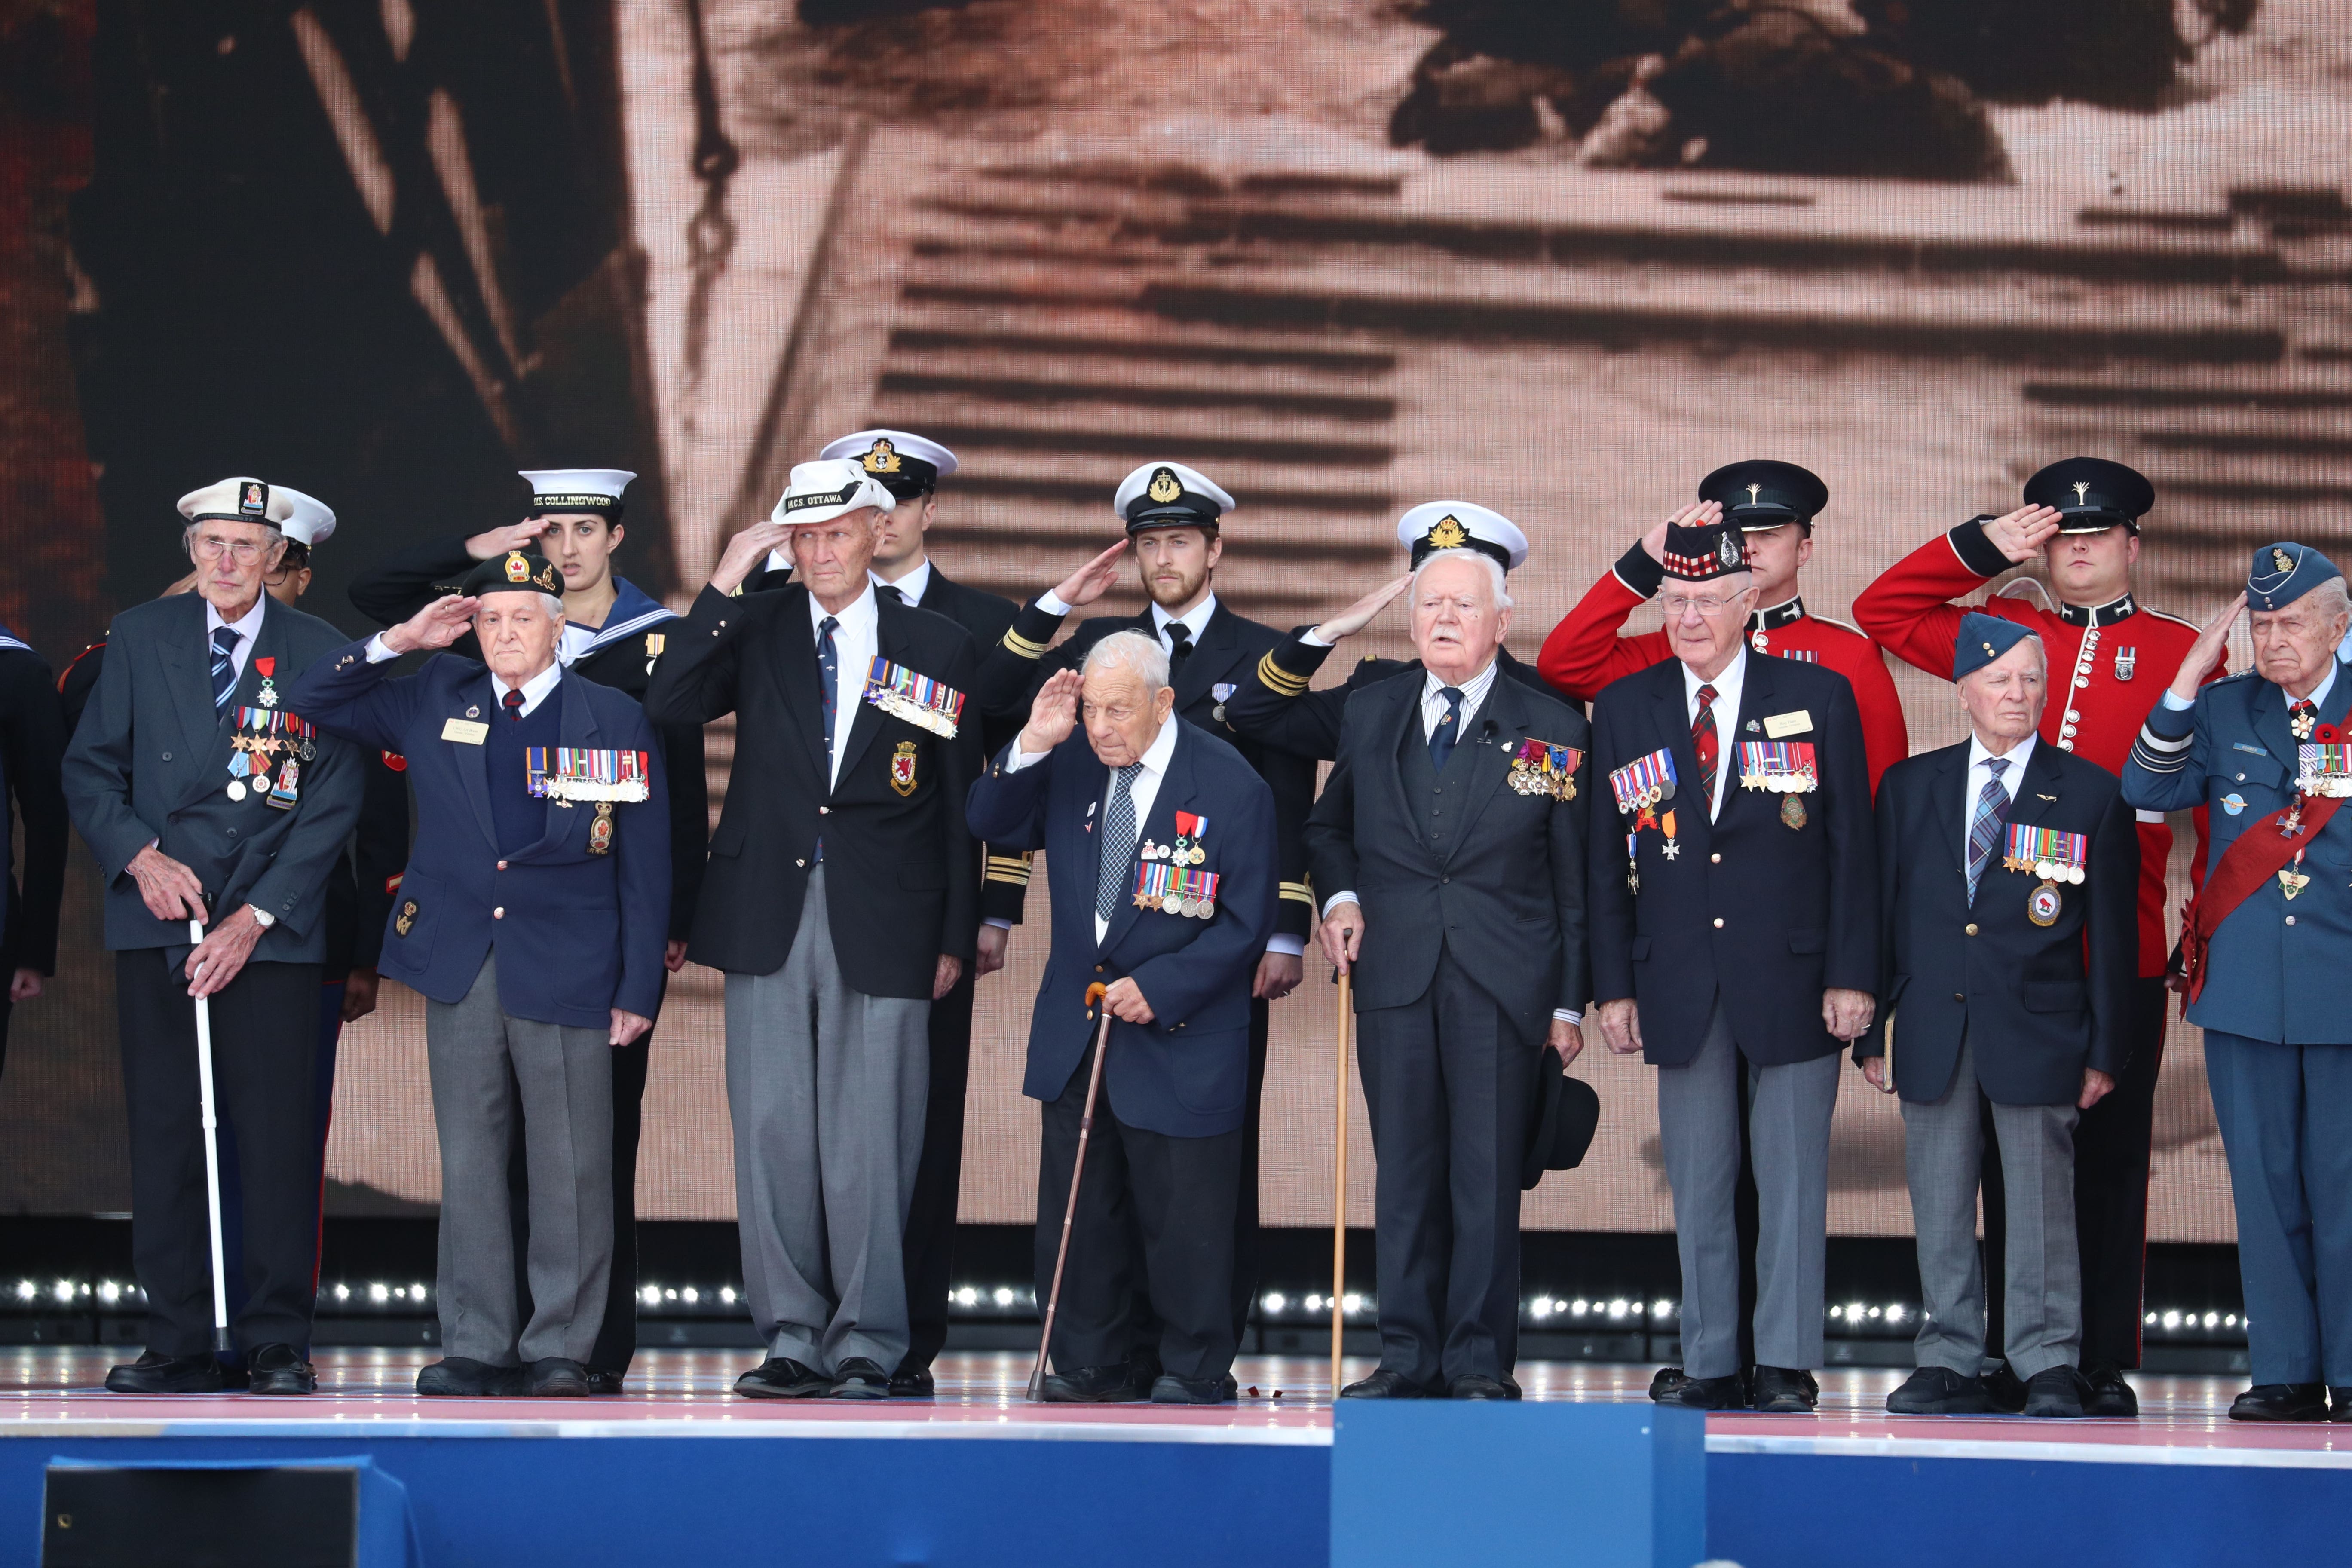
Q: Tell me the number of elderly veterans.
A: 8